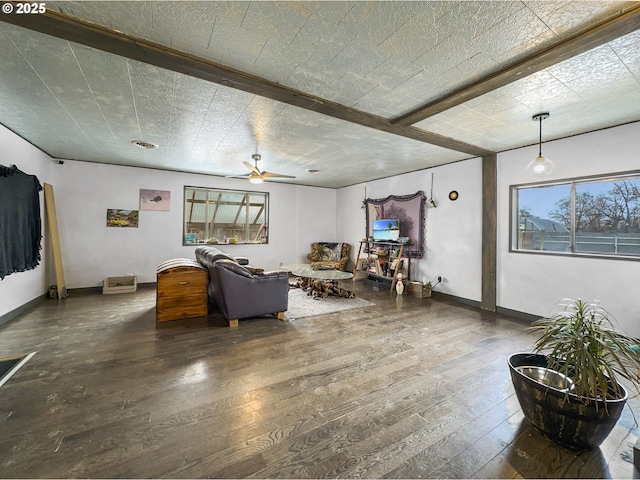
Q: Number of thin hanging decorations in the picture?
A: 2